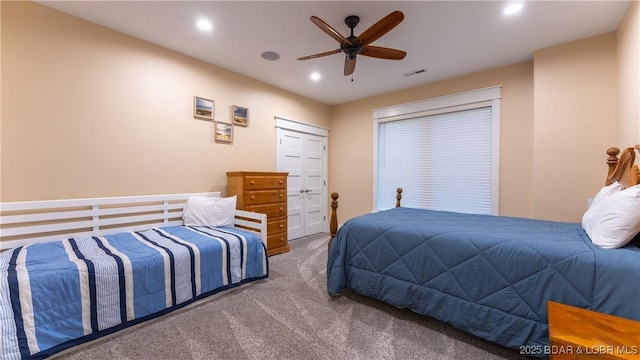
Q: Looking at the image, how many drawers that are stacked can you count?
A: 5